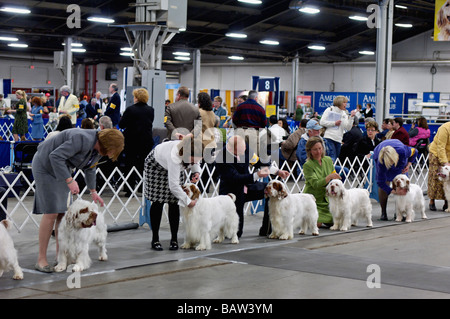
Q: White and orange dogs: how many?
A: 7